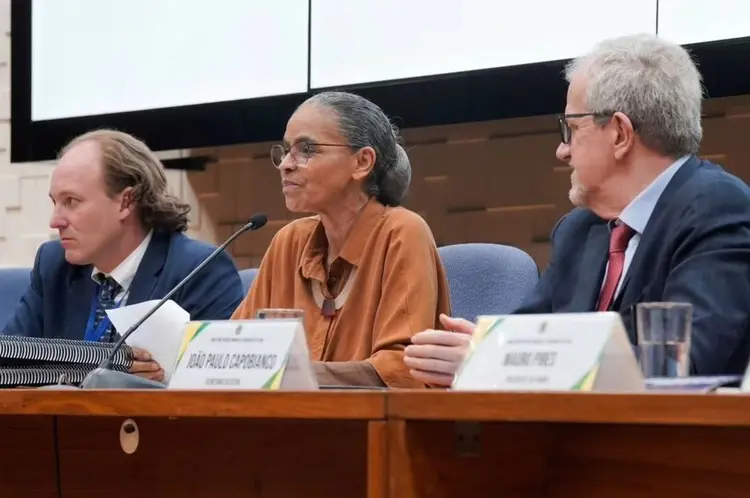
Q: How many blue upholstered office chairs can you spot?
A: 3